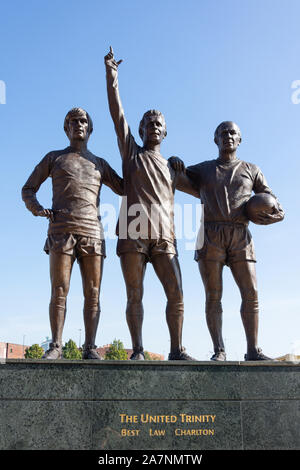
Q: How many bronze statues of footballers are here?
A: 3